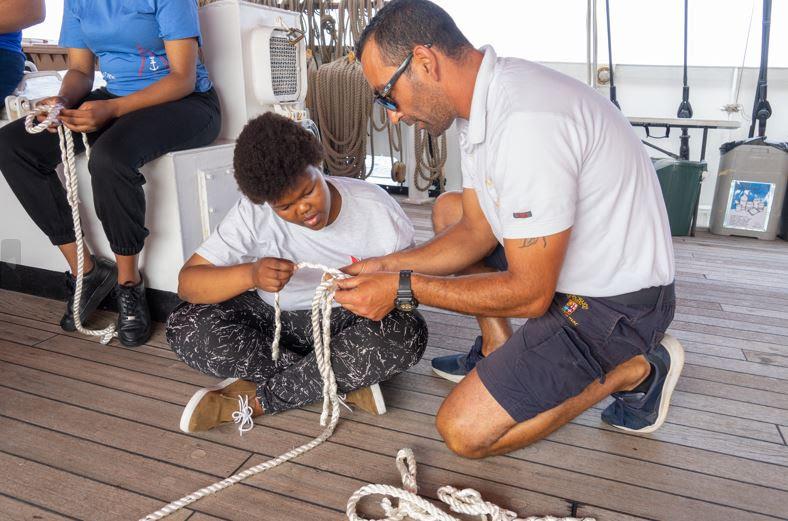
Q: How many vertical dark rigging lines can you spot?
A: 3